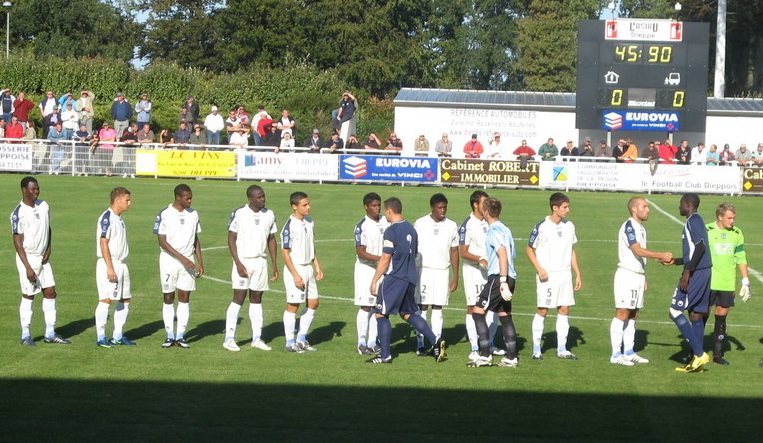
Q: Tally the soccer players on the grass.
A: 14